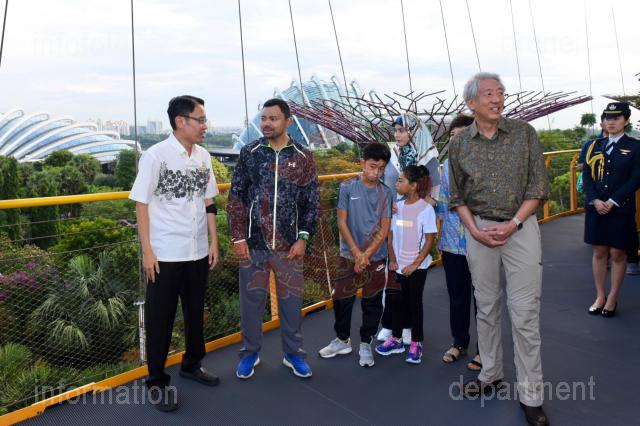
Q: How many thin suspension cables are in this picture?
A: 12